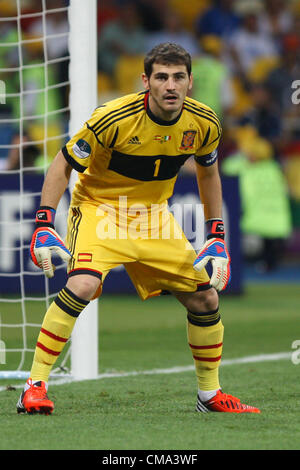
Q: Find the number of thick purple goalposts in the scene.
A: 0